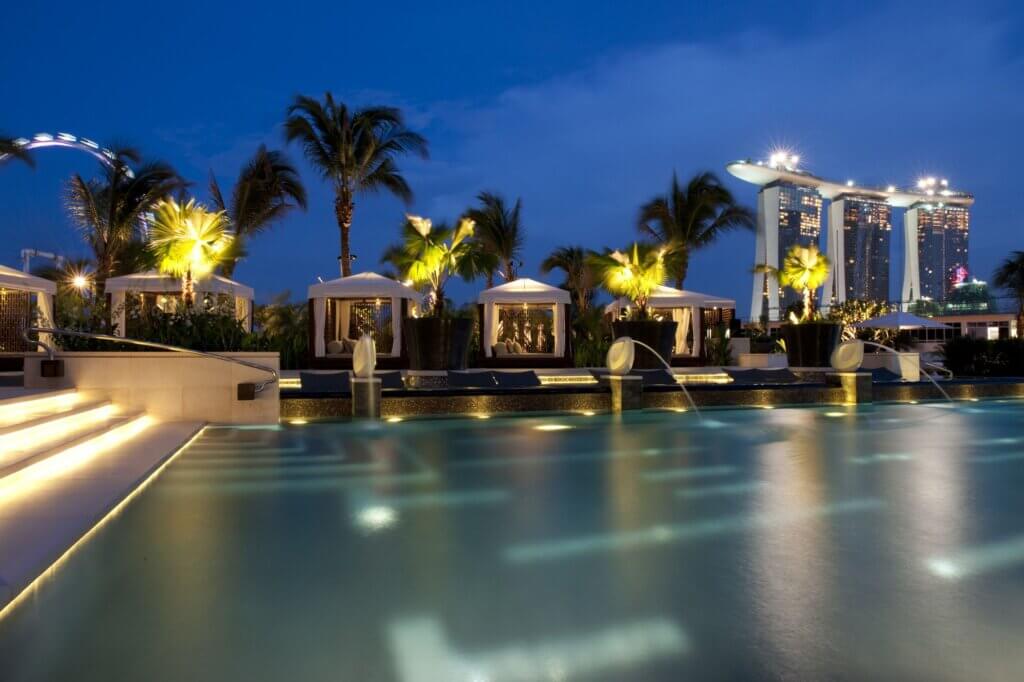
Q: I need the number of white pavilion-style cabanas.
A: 5